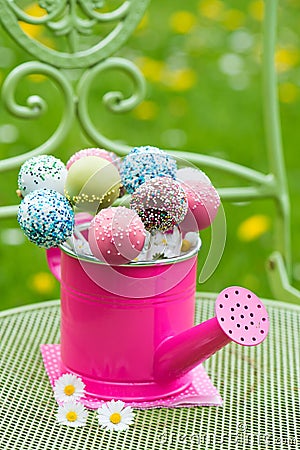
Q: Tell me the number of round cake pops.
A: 8